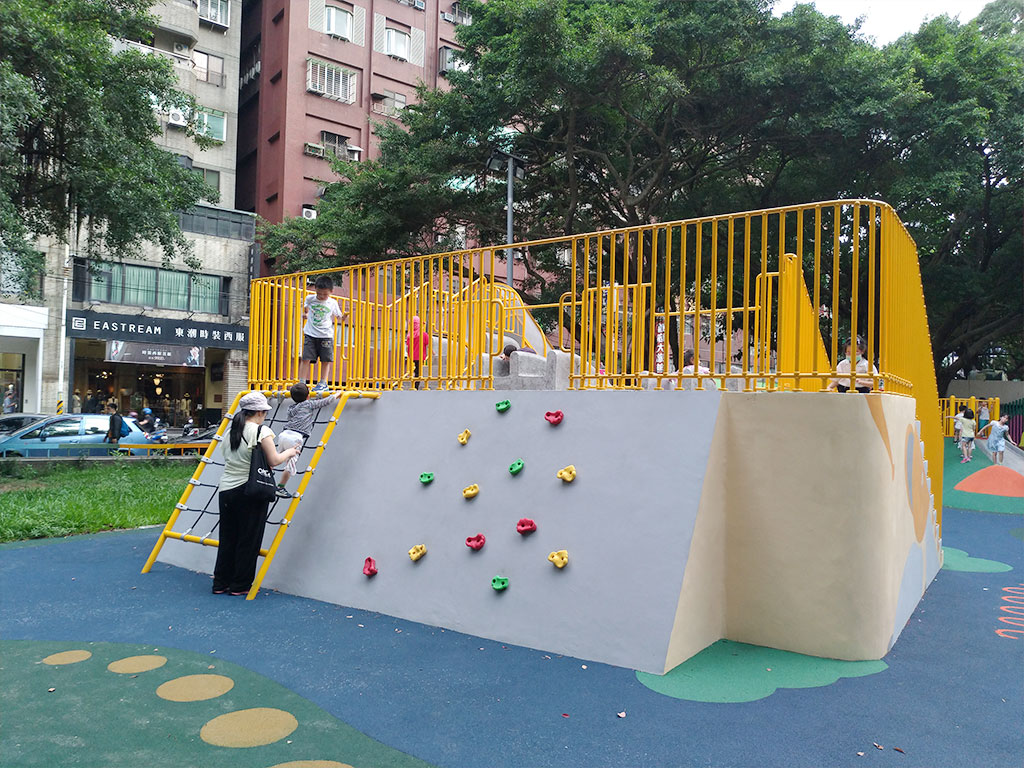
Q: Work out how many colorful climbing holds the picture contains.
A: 13